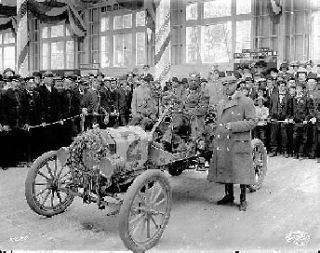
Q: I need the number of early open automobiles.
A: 1